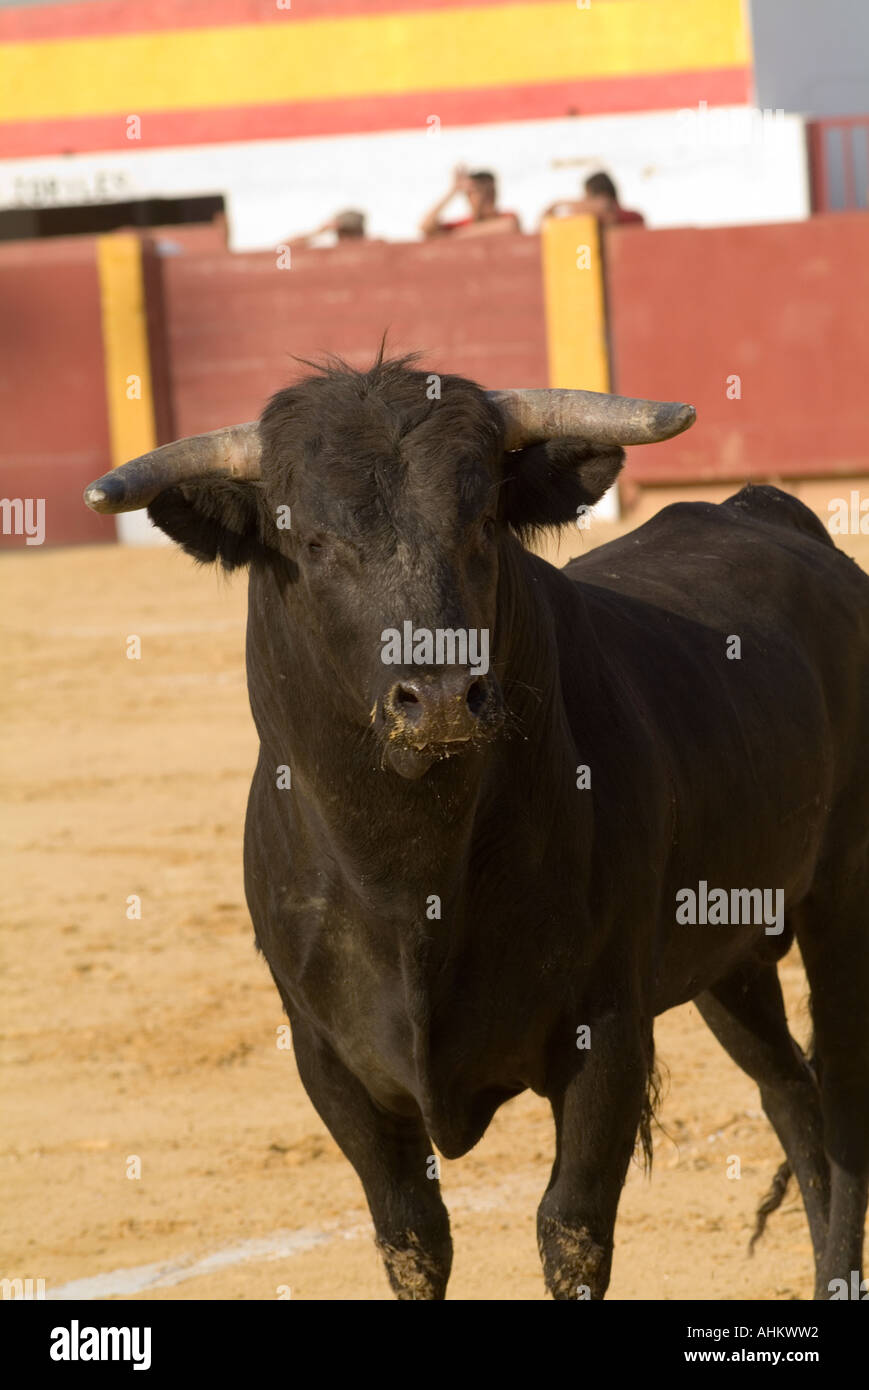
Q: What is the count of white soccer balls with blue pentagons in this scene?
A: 0